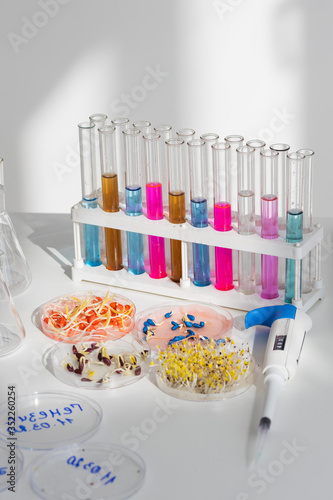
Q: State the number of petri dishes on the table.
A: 7